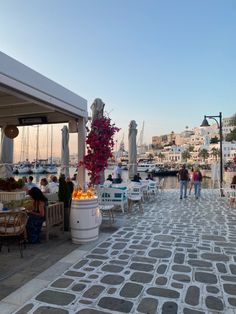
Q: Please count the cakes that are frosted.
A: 0